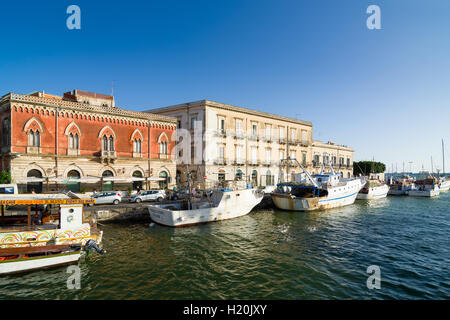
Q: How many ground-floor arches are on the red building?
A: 5